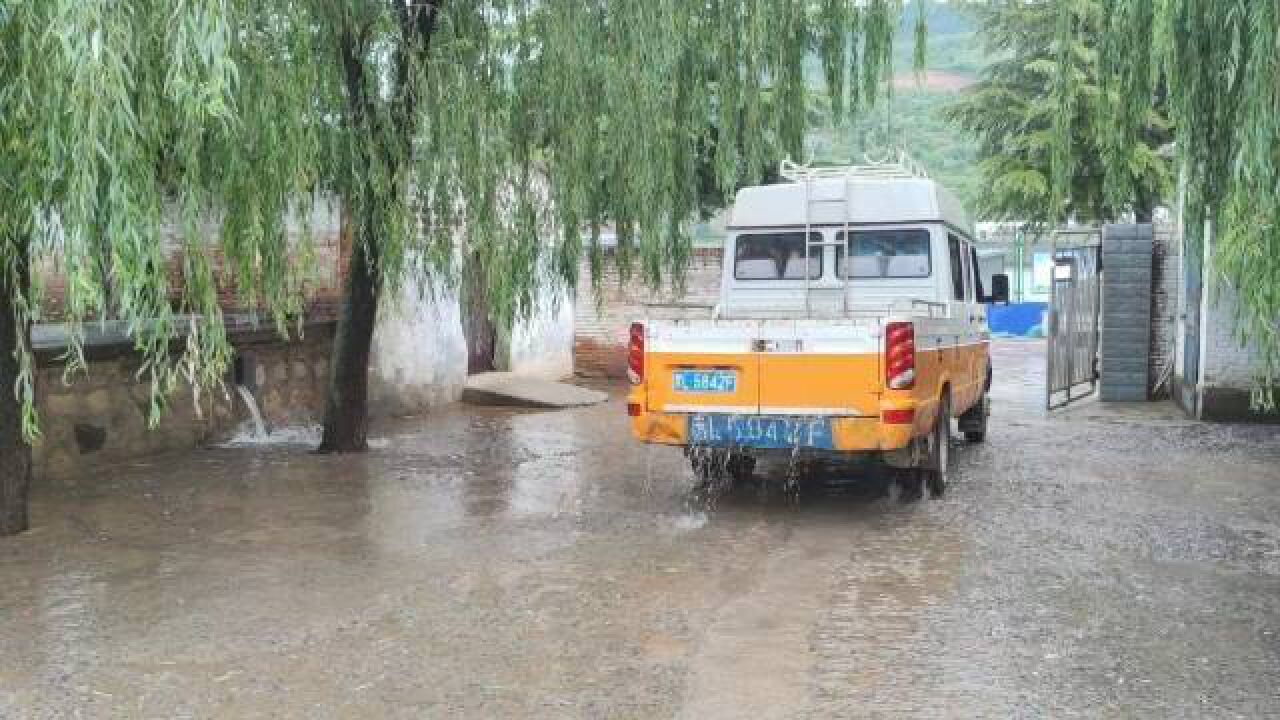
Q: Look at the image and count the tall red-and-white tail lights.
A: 2